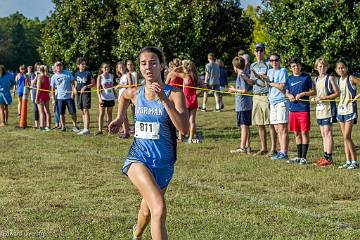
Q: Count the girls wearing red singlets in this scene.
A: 3